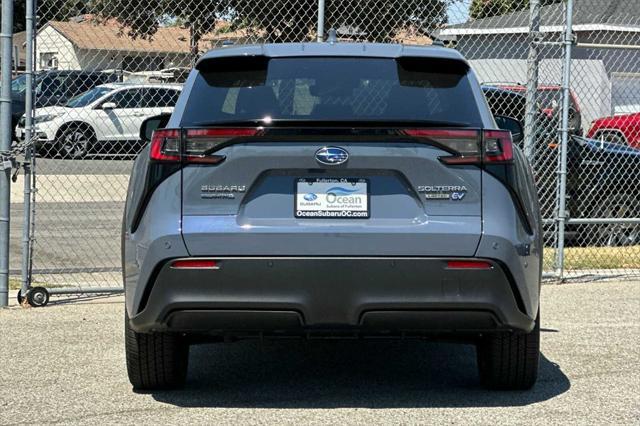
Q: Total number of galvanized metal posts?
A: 5